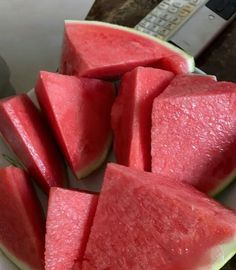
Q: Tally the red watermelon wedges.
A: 8